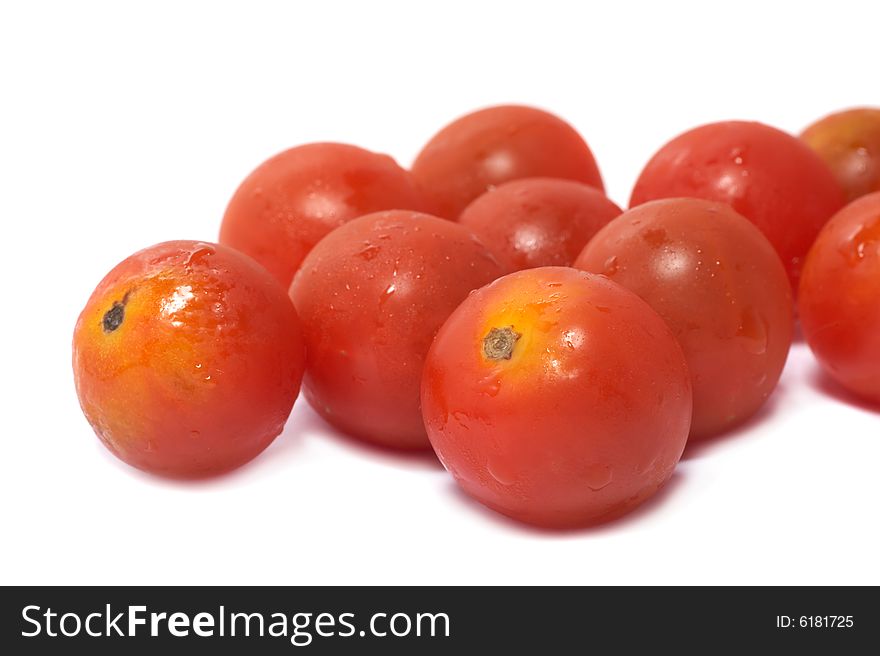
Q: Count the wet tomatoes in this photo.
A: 10